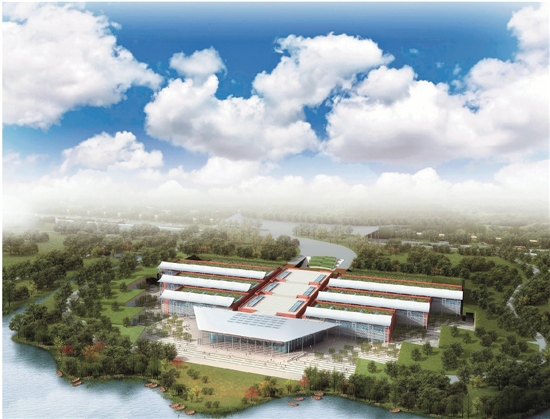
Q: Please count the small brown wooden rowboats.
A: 14